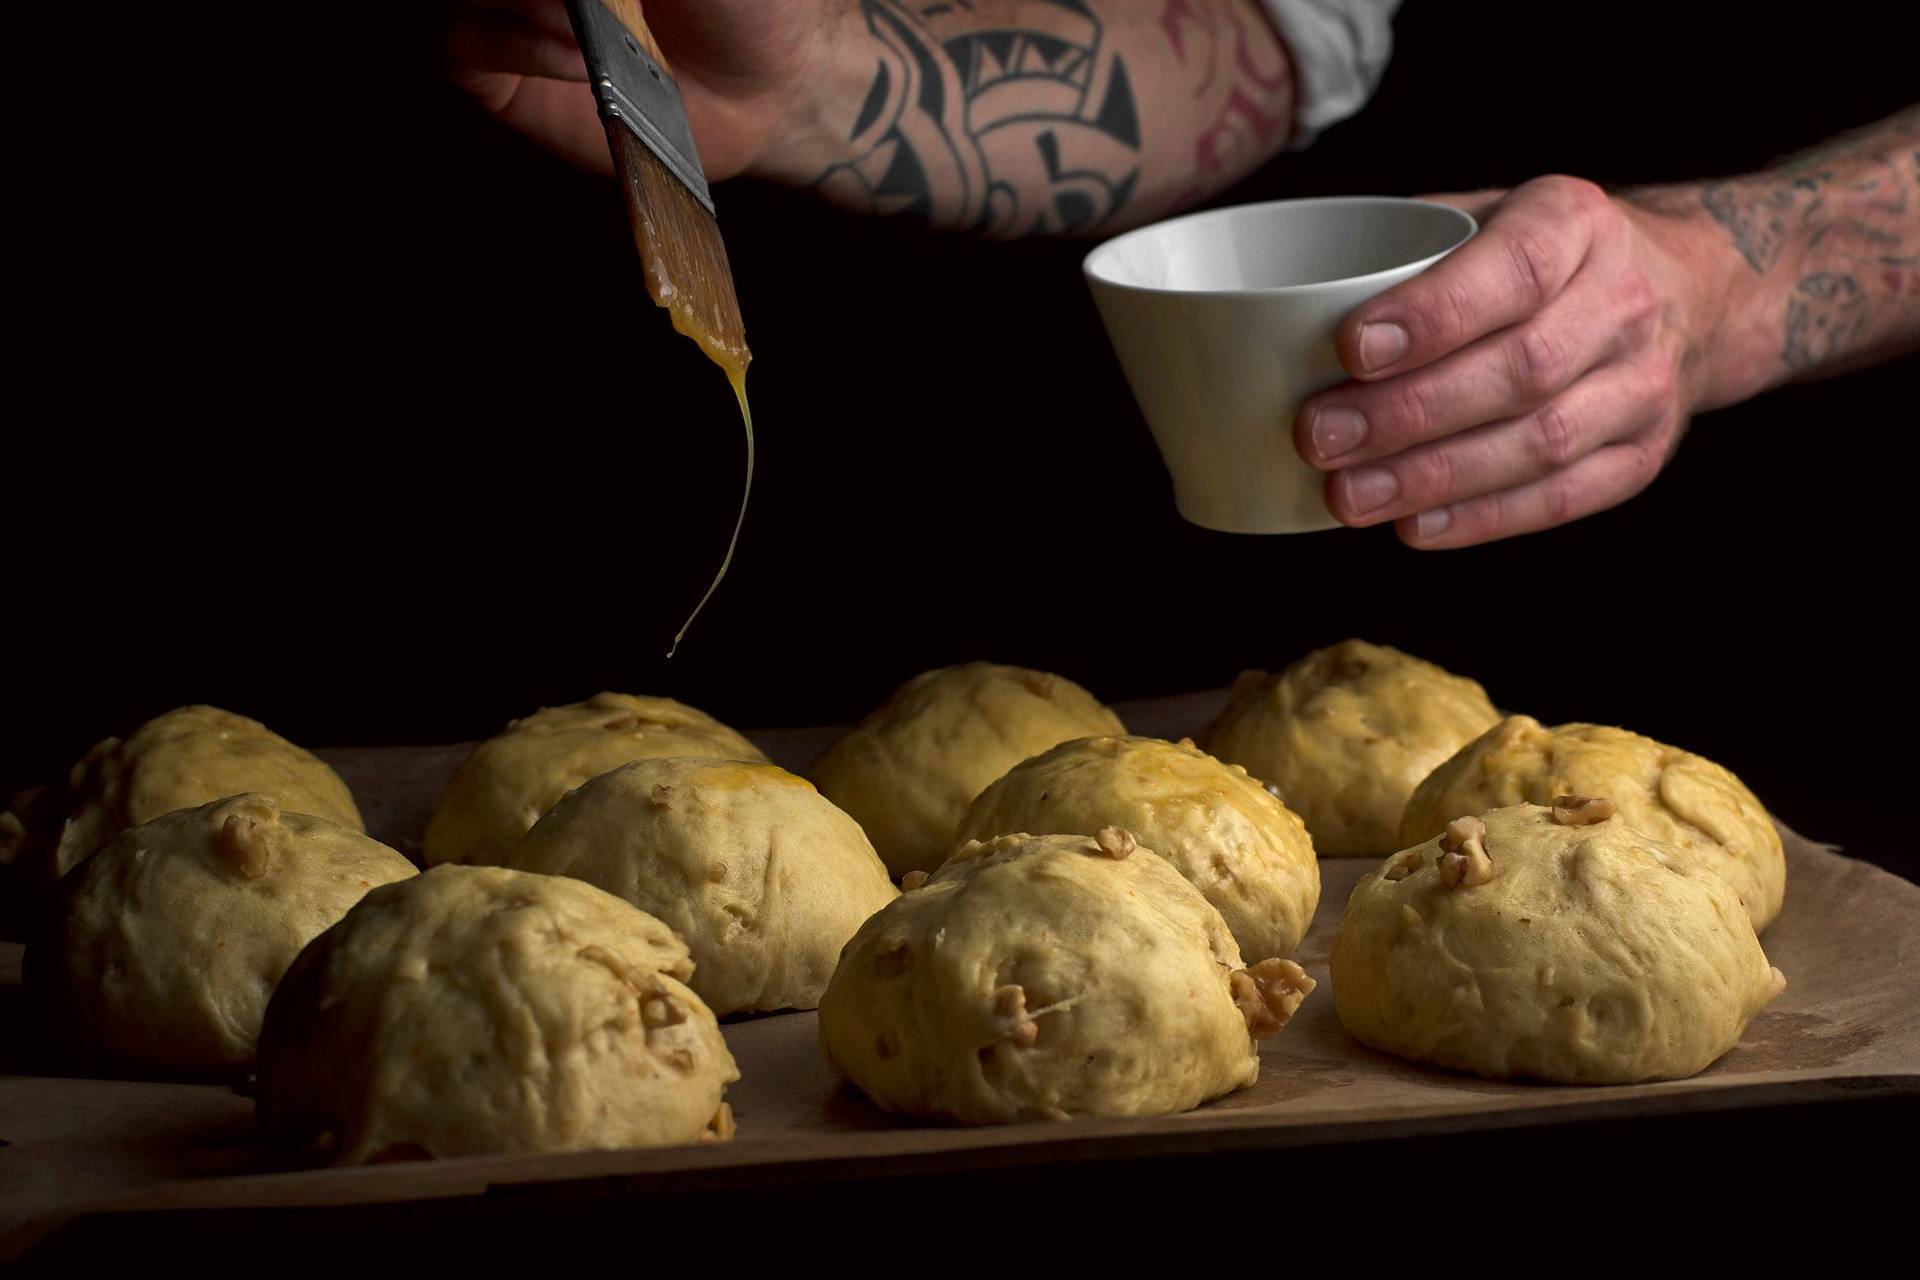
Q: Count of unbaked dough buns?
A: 11